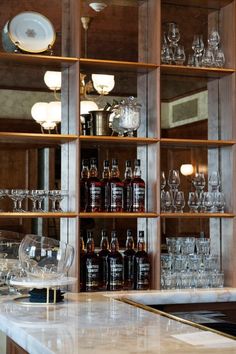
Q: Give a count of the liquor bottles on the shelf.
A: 12